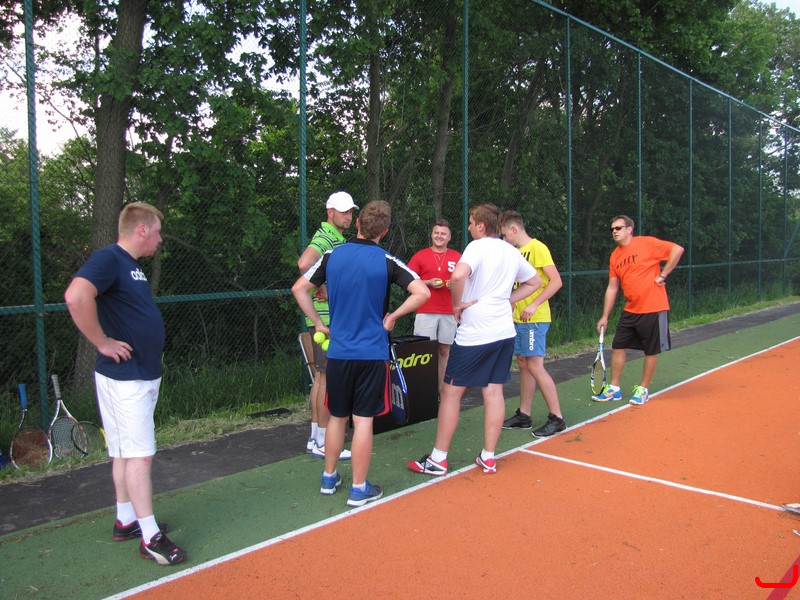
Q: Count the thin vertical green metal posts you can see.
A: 9